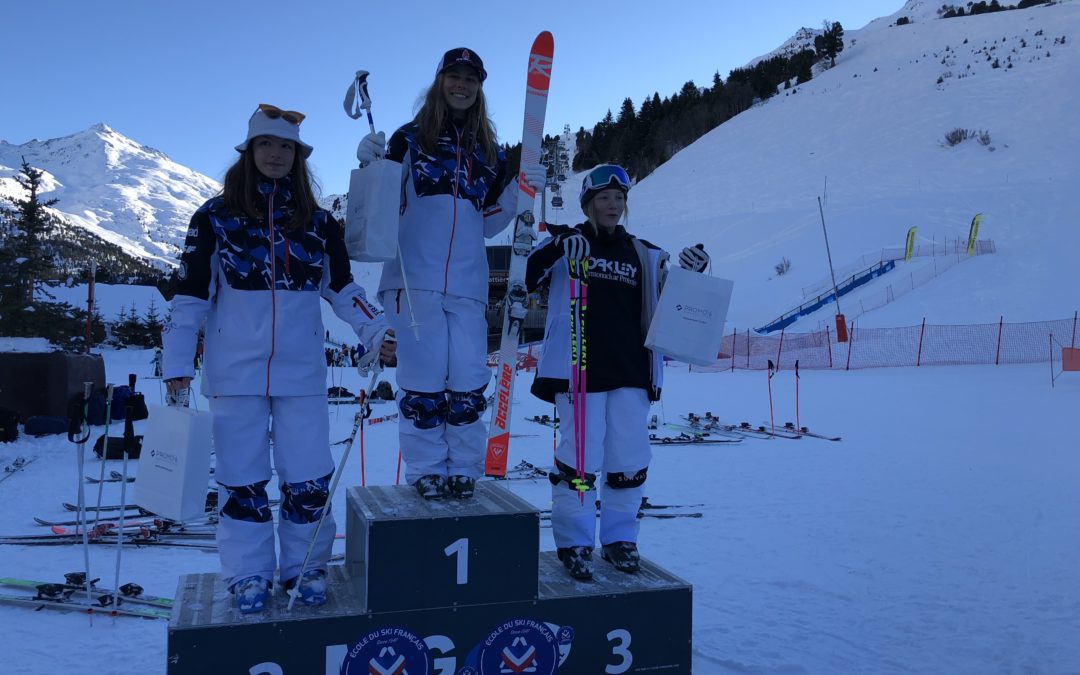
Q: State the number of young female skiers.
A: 3